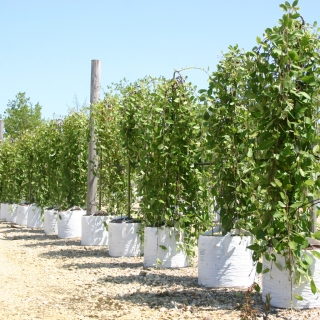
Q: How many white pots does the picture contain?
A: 11